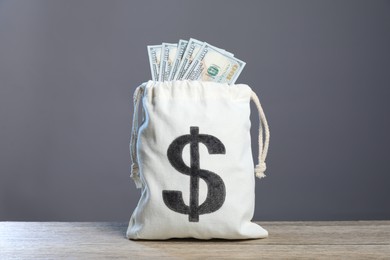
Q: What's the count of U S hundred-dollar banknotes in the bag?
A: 5